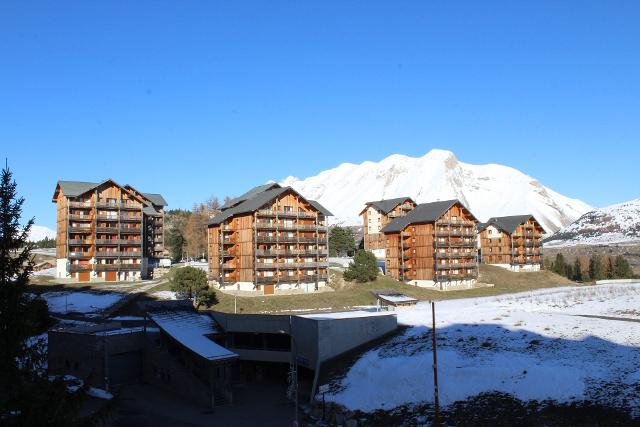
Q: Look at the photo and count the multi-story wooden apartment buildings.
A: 5